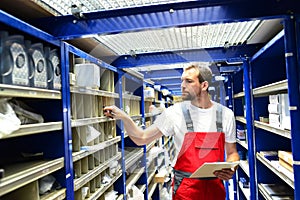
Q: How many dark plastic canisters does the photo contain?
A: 3